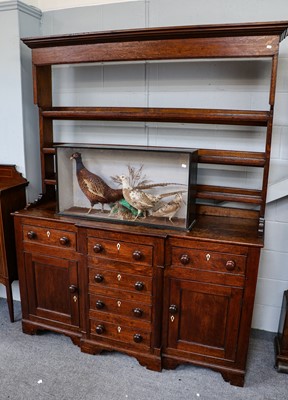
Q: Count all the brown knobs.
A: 14